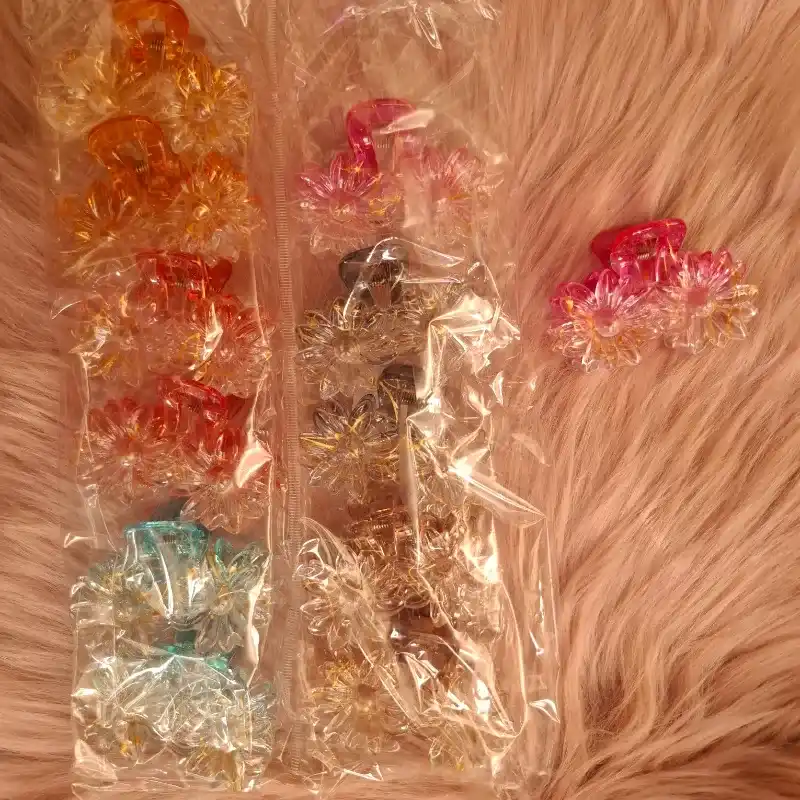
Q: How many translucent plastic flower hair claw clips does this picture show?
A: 12